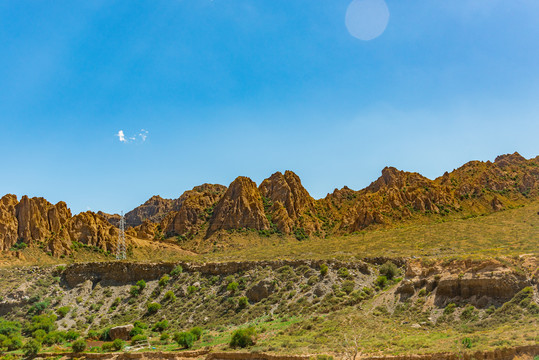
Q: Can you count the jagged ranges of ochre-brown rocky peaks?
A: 1